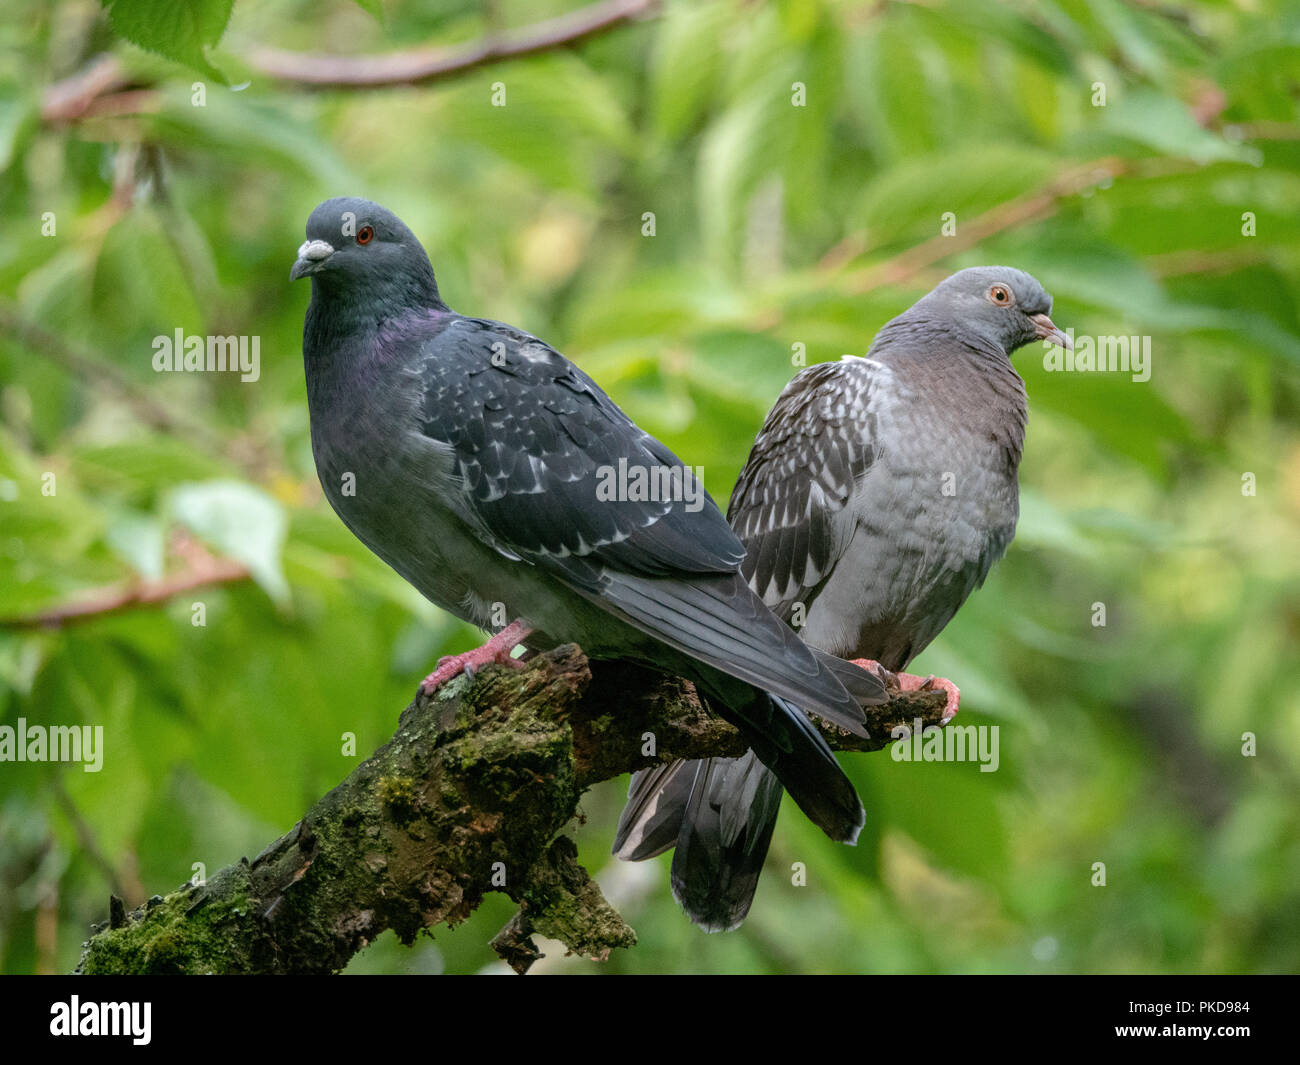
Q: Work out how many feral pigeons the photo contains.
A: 2